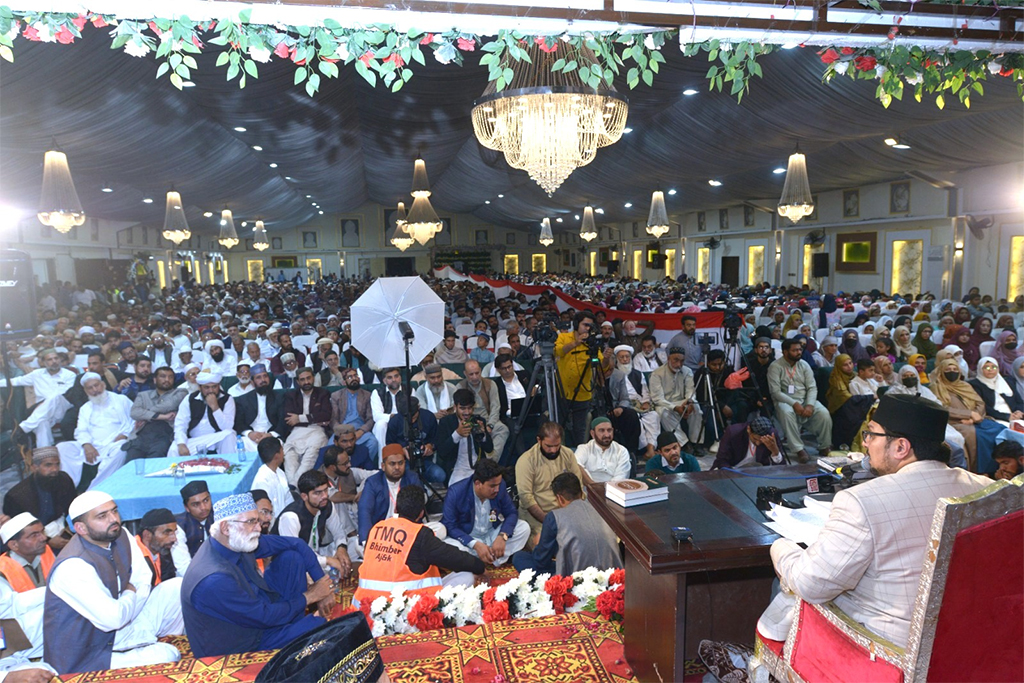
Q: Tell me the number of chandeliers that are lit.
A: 11